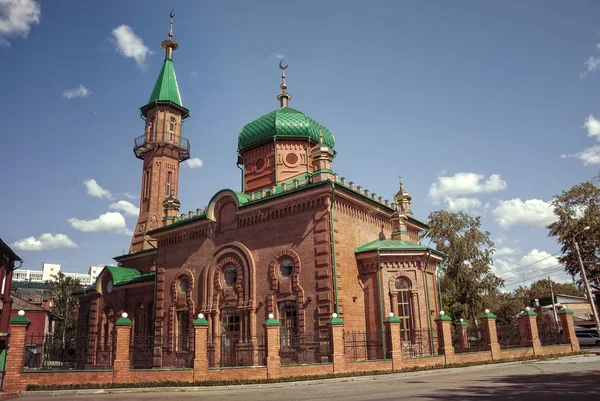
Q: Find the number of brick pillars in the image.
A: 11